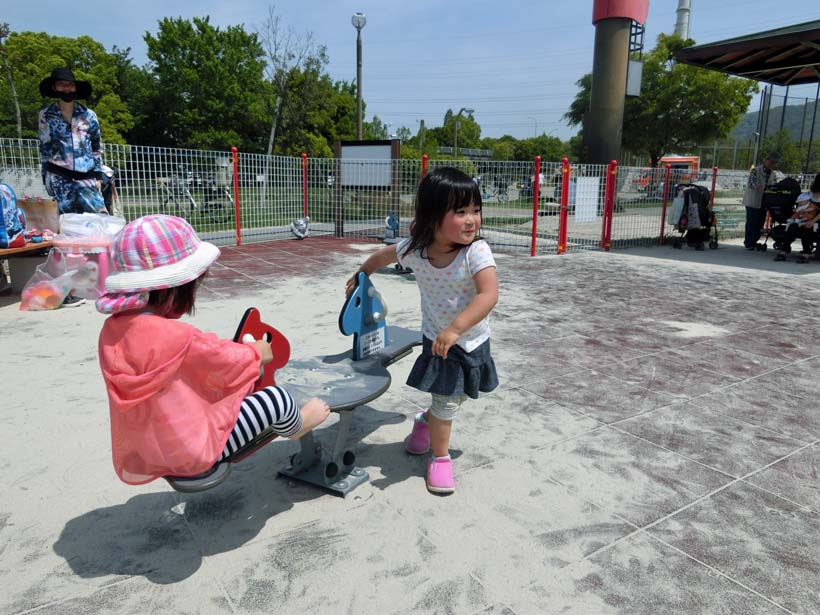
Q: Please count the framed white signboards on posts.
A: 1